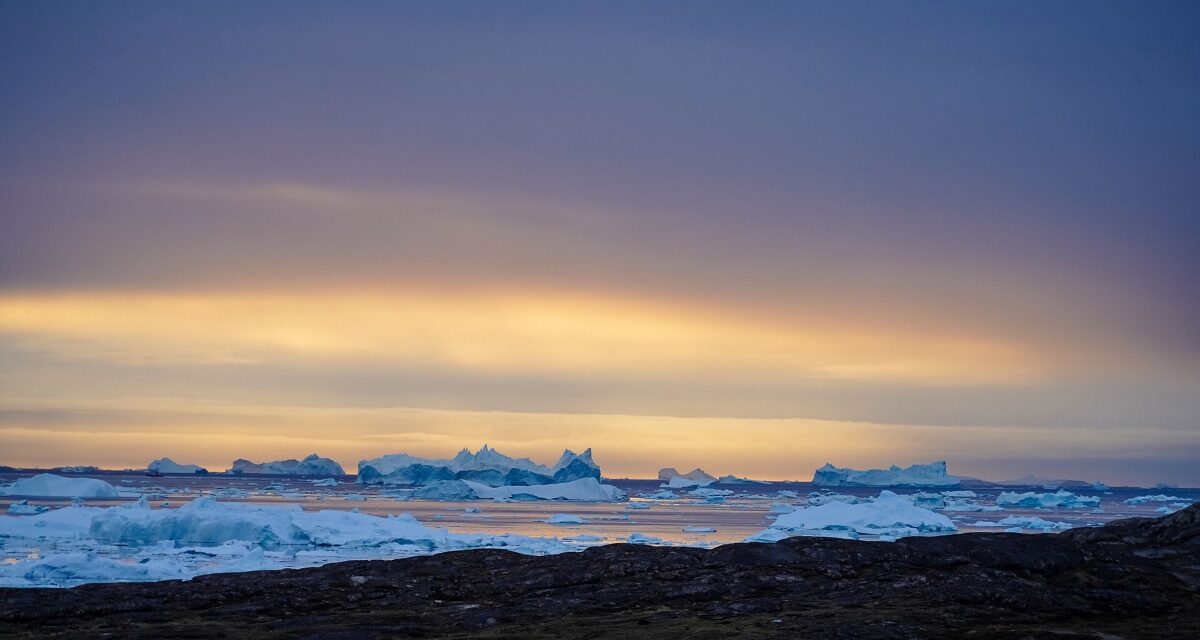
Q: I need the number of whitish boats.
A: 0